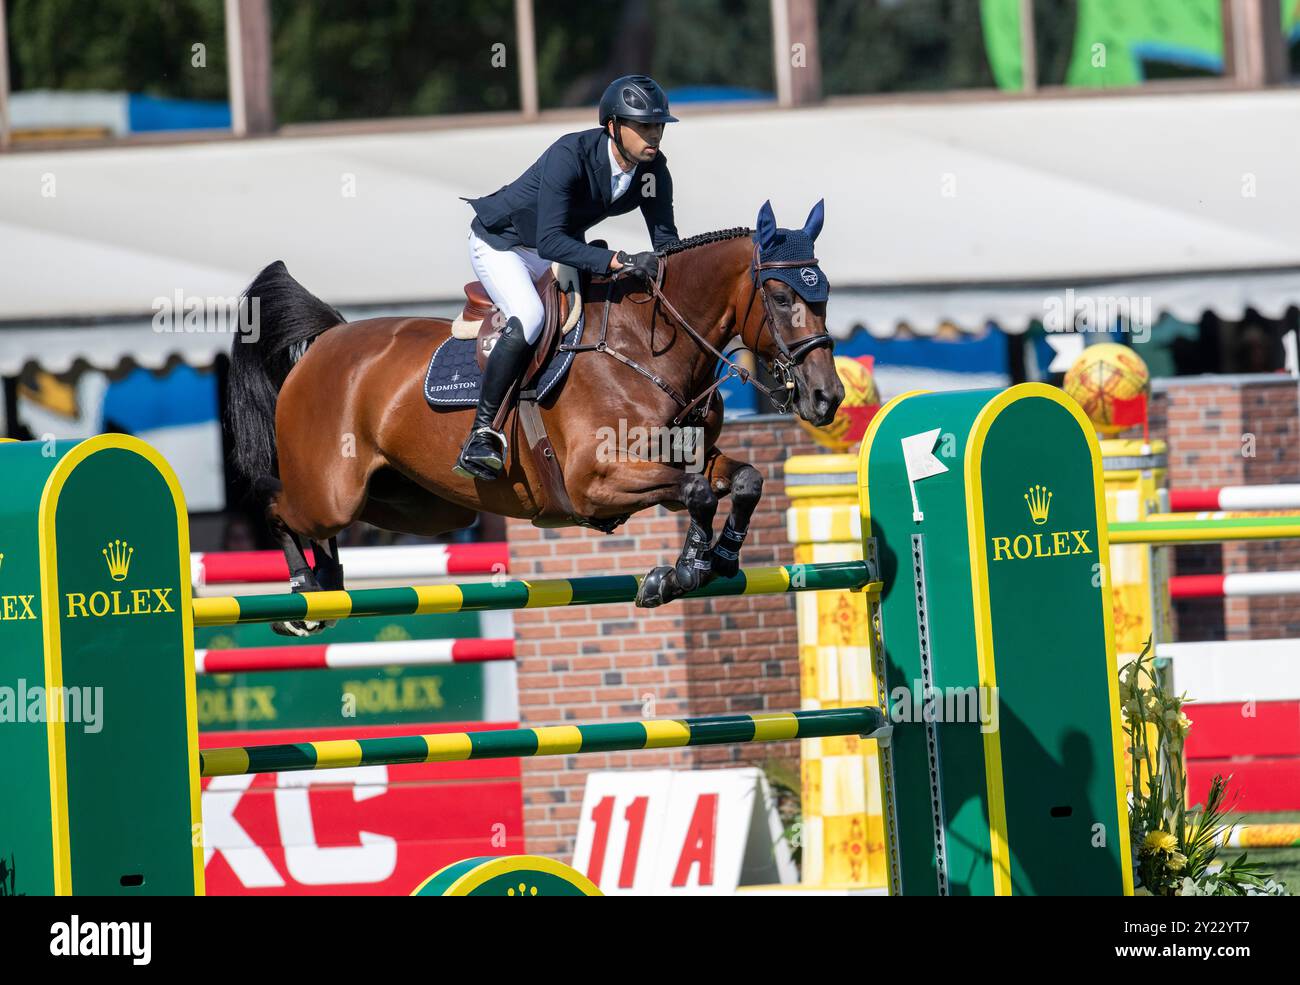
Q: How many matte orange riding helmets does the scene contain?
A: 0